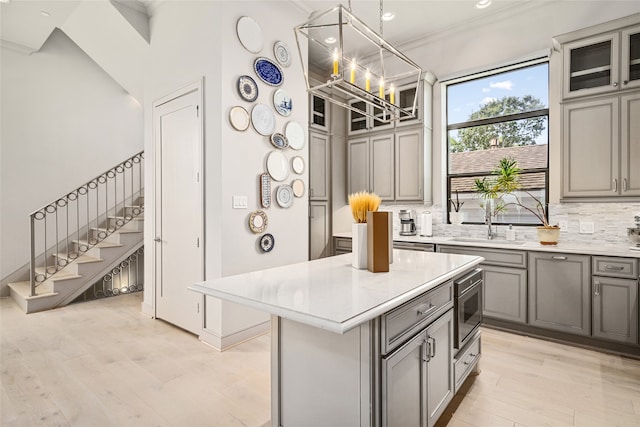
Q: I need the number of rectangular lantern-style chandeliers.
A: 1